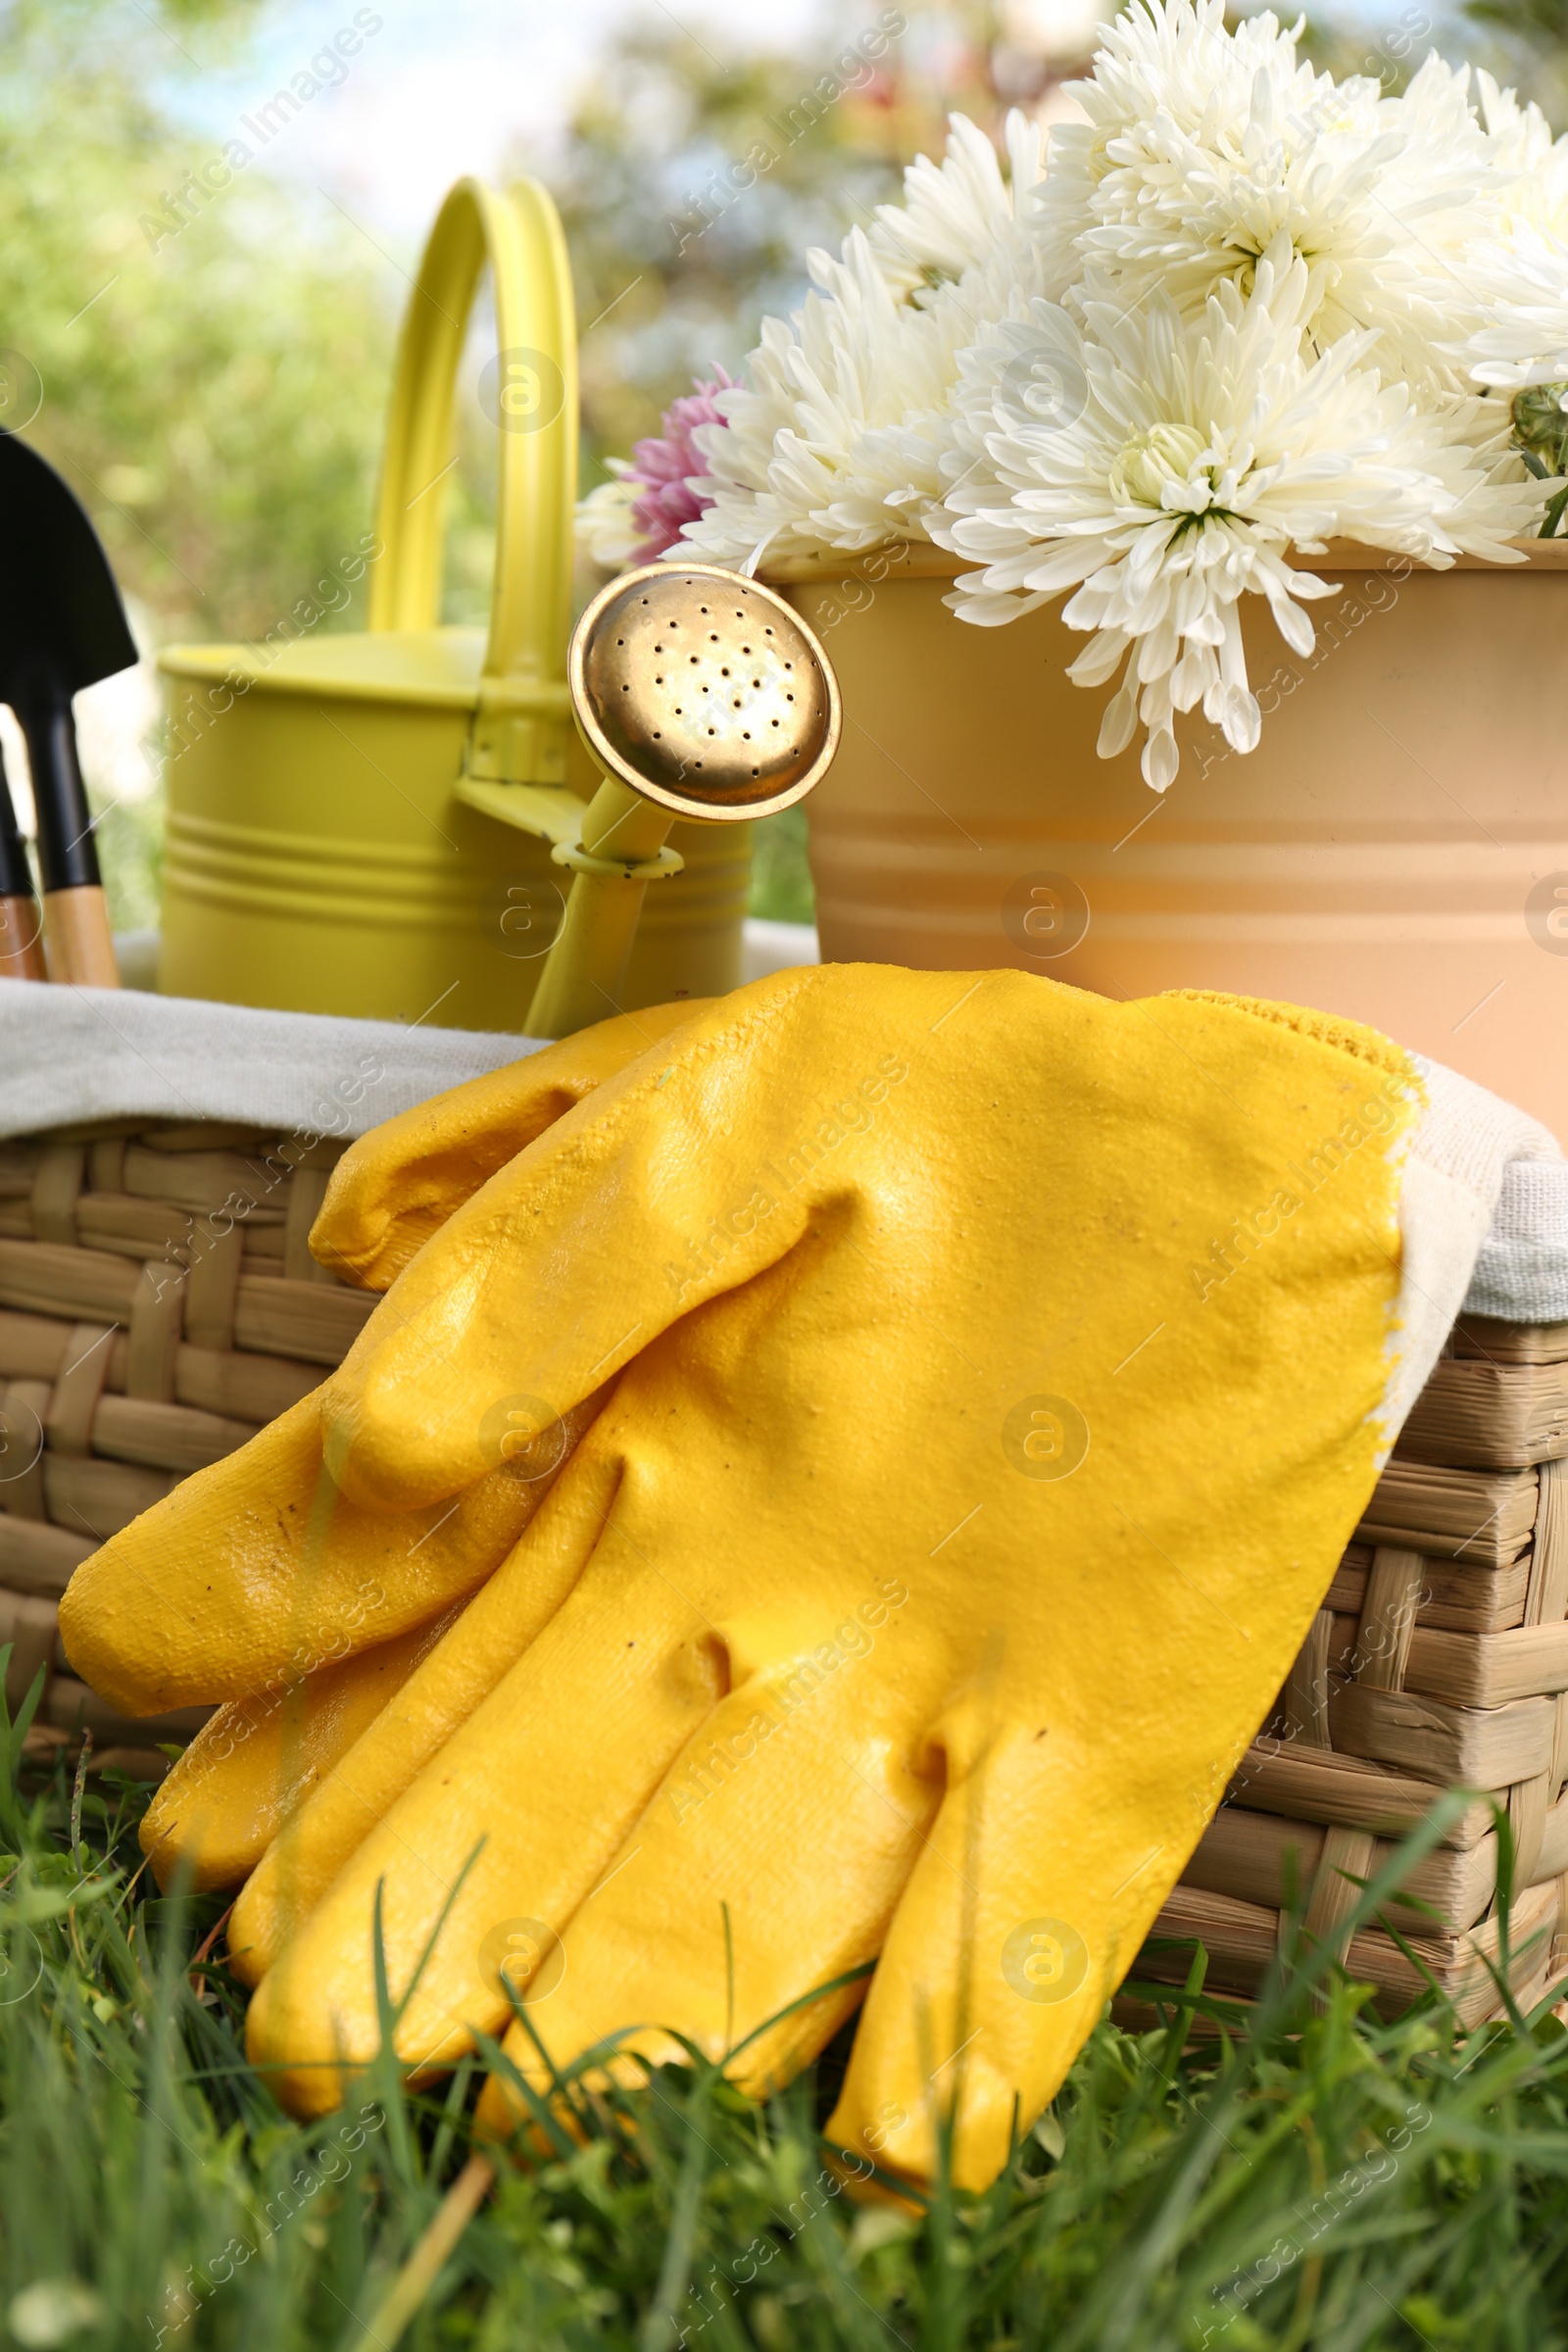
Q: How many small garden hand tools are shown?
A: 2